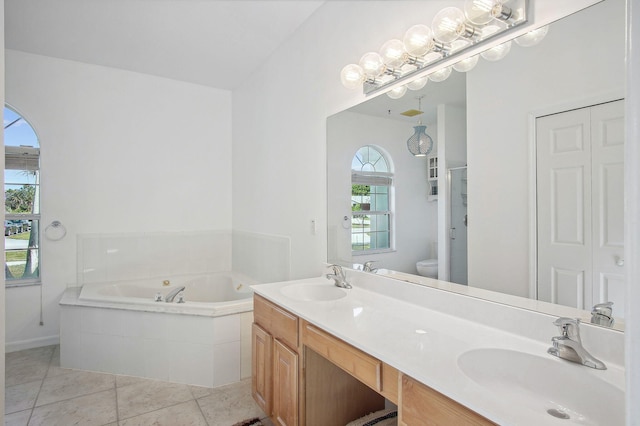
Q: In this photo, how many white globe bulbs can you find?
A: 6